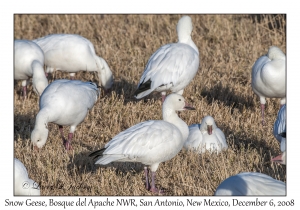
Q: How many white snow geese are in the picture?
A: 10